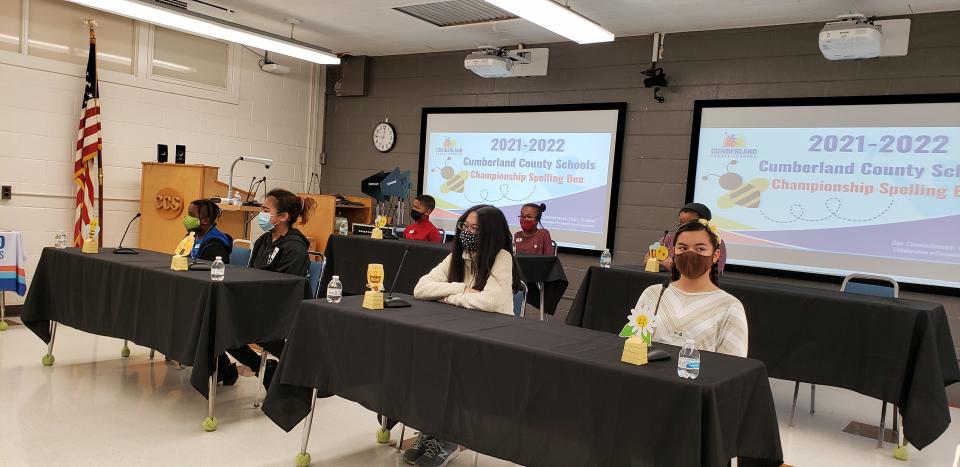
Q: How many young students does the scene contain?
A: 7